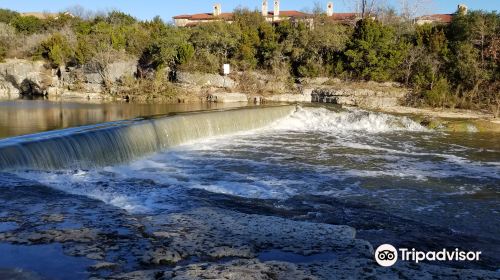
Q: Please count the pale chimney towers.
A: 5